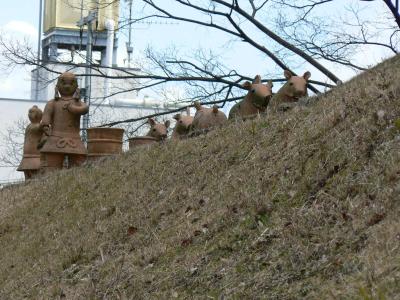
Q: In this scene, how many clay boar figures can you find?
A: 5